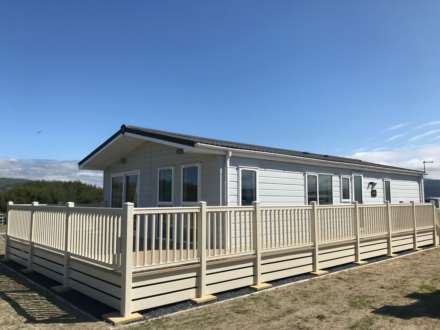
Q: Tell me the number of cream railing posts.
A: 11